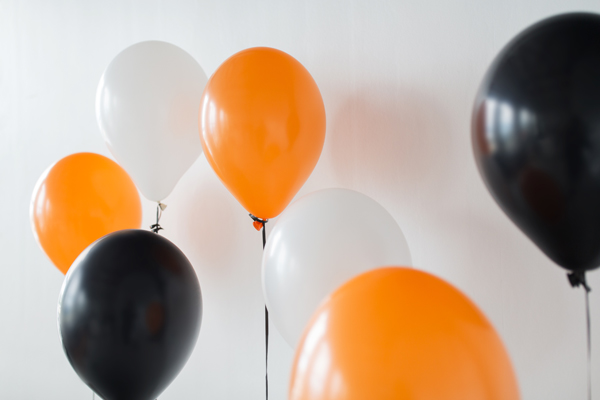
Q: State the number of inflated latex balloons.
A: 7